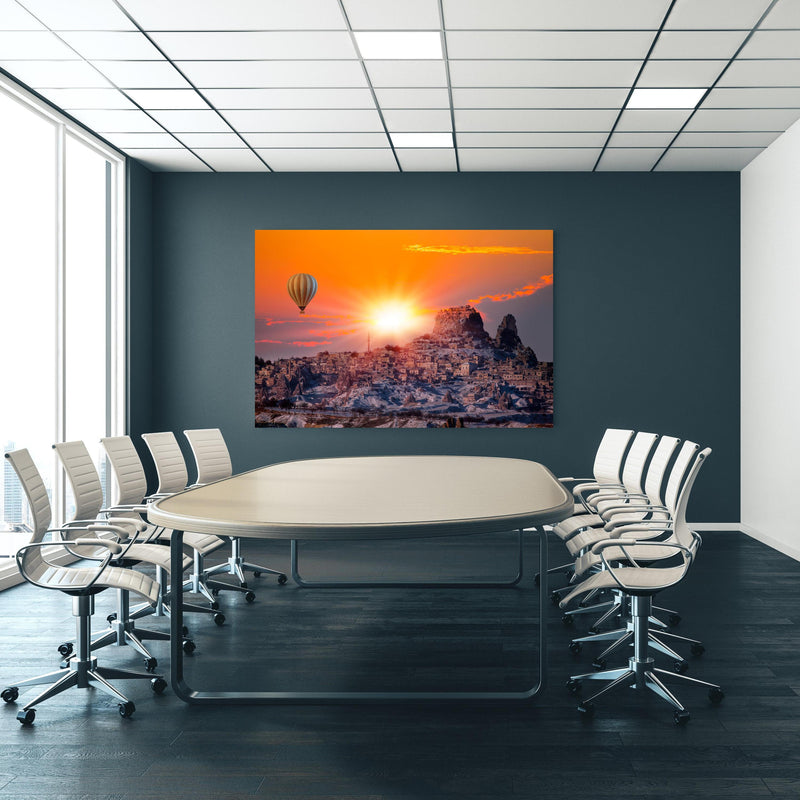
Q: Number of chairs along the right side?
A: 5